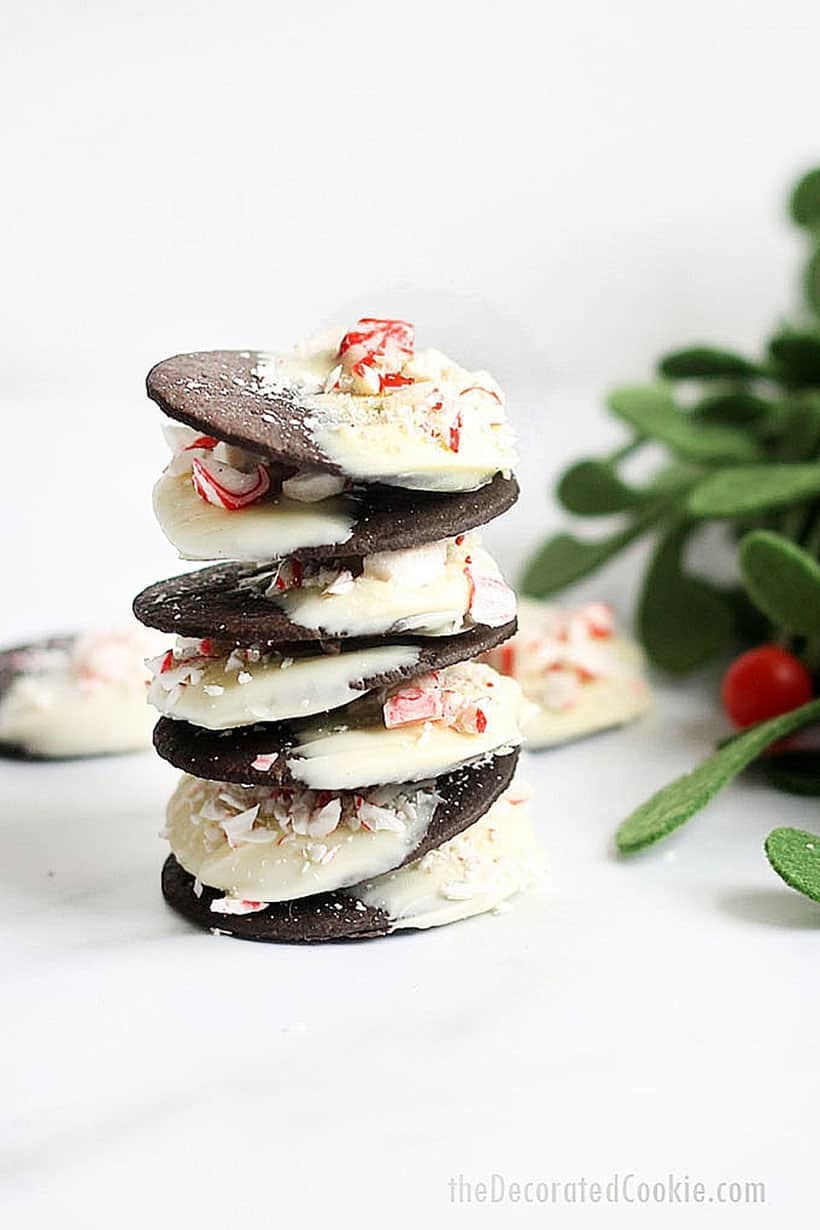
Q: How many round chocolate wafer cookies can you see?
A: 9